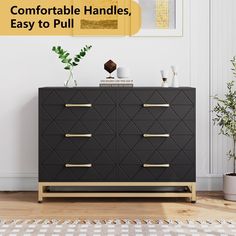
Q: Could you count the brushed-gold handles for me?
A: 6